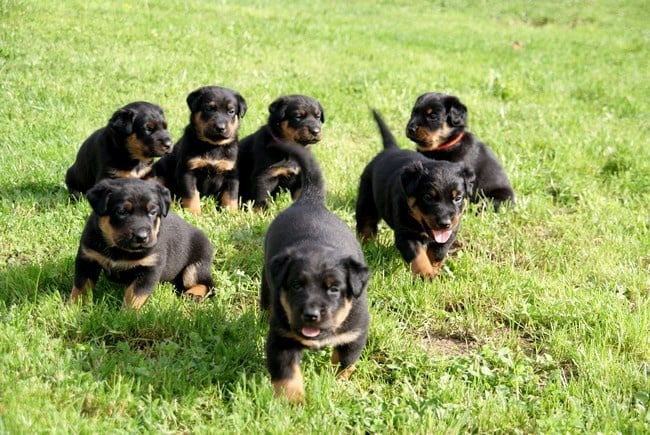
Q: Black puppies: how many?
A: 7